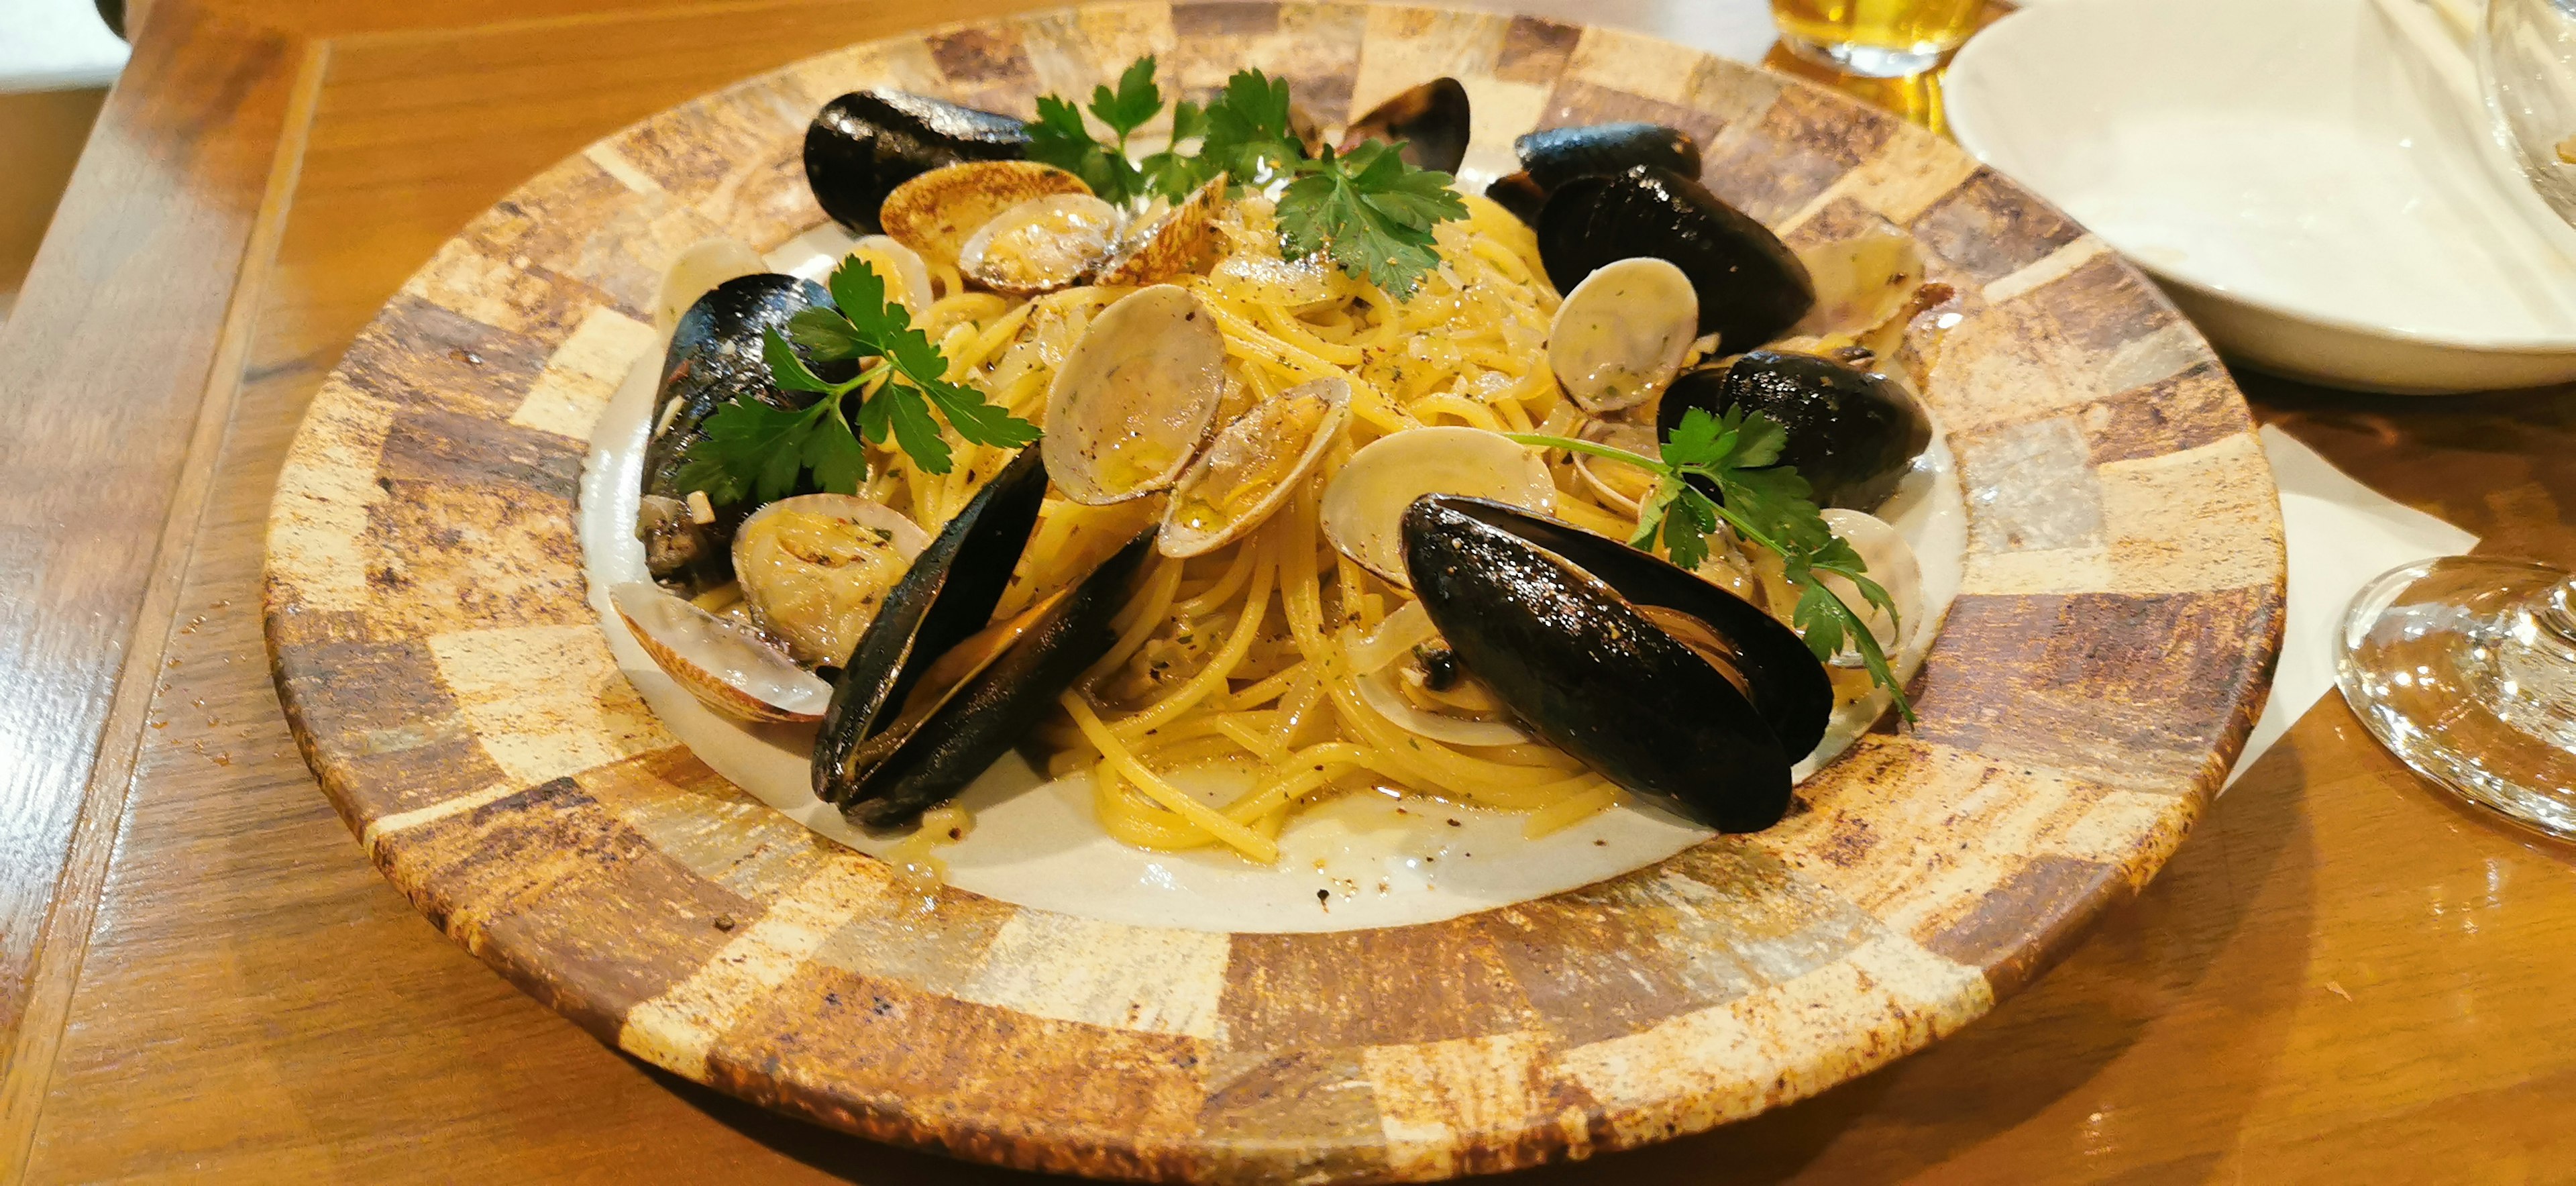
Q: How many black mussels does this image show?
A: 8